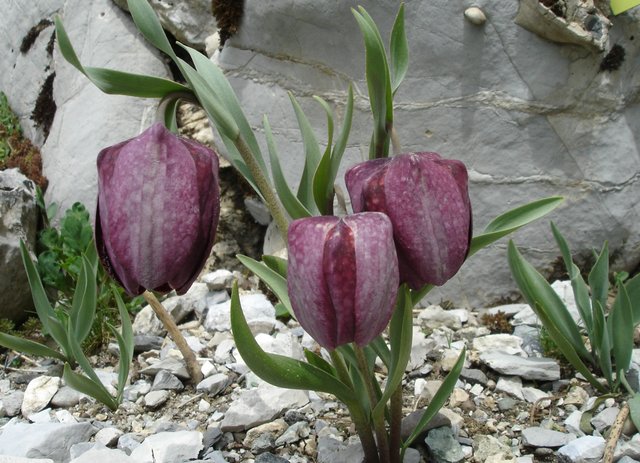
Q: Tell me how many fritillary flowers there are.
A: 3